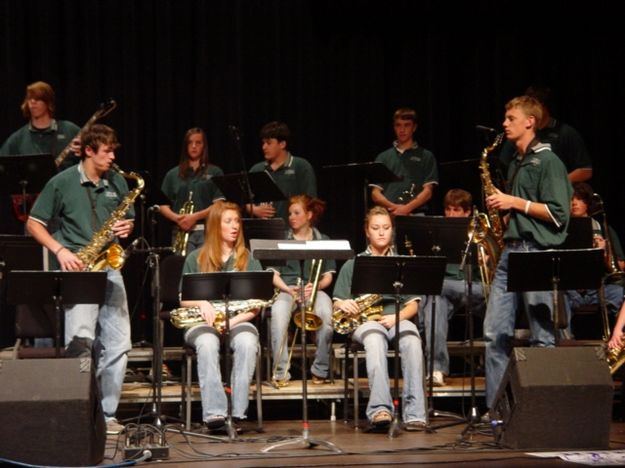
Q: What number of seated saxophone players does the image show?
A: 2